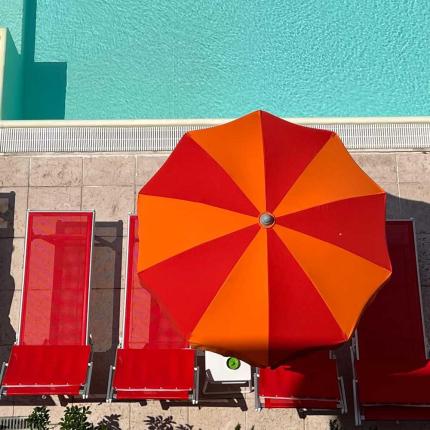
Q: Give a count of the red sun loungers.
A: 4